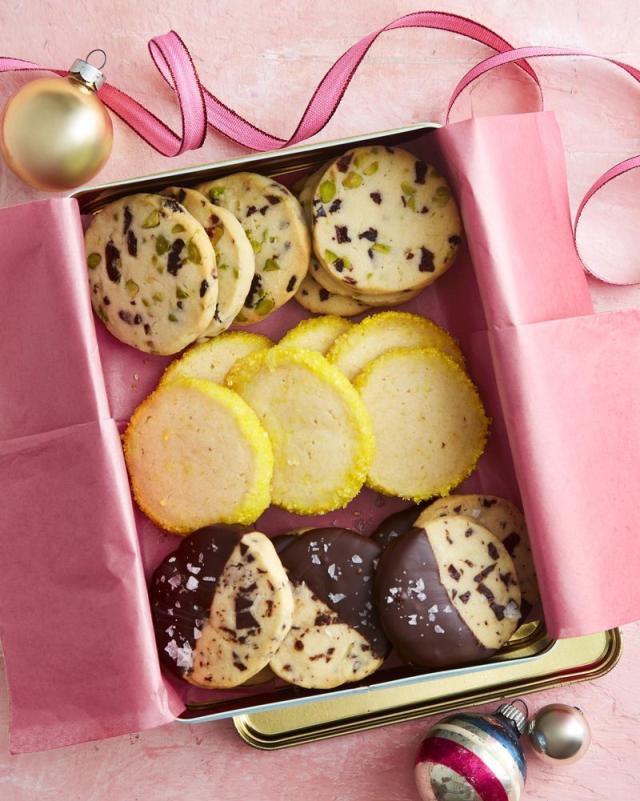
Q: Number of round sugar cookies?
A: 6